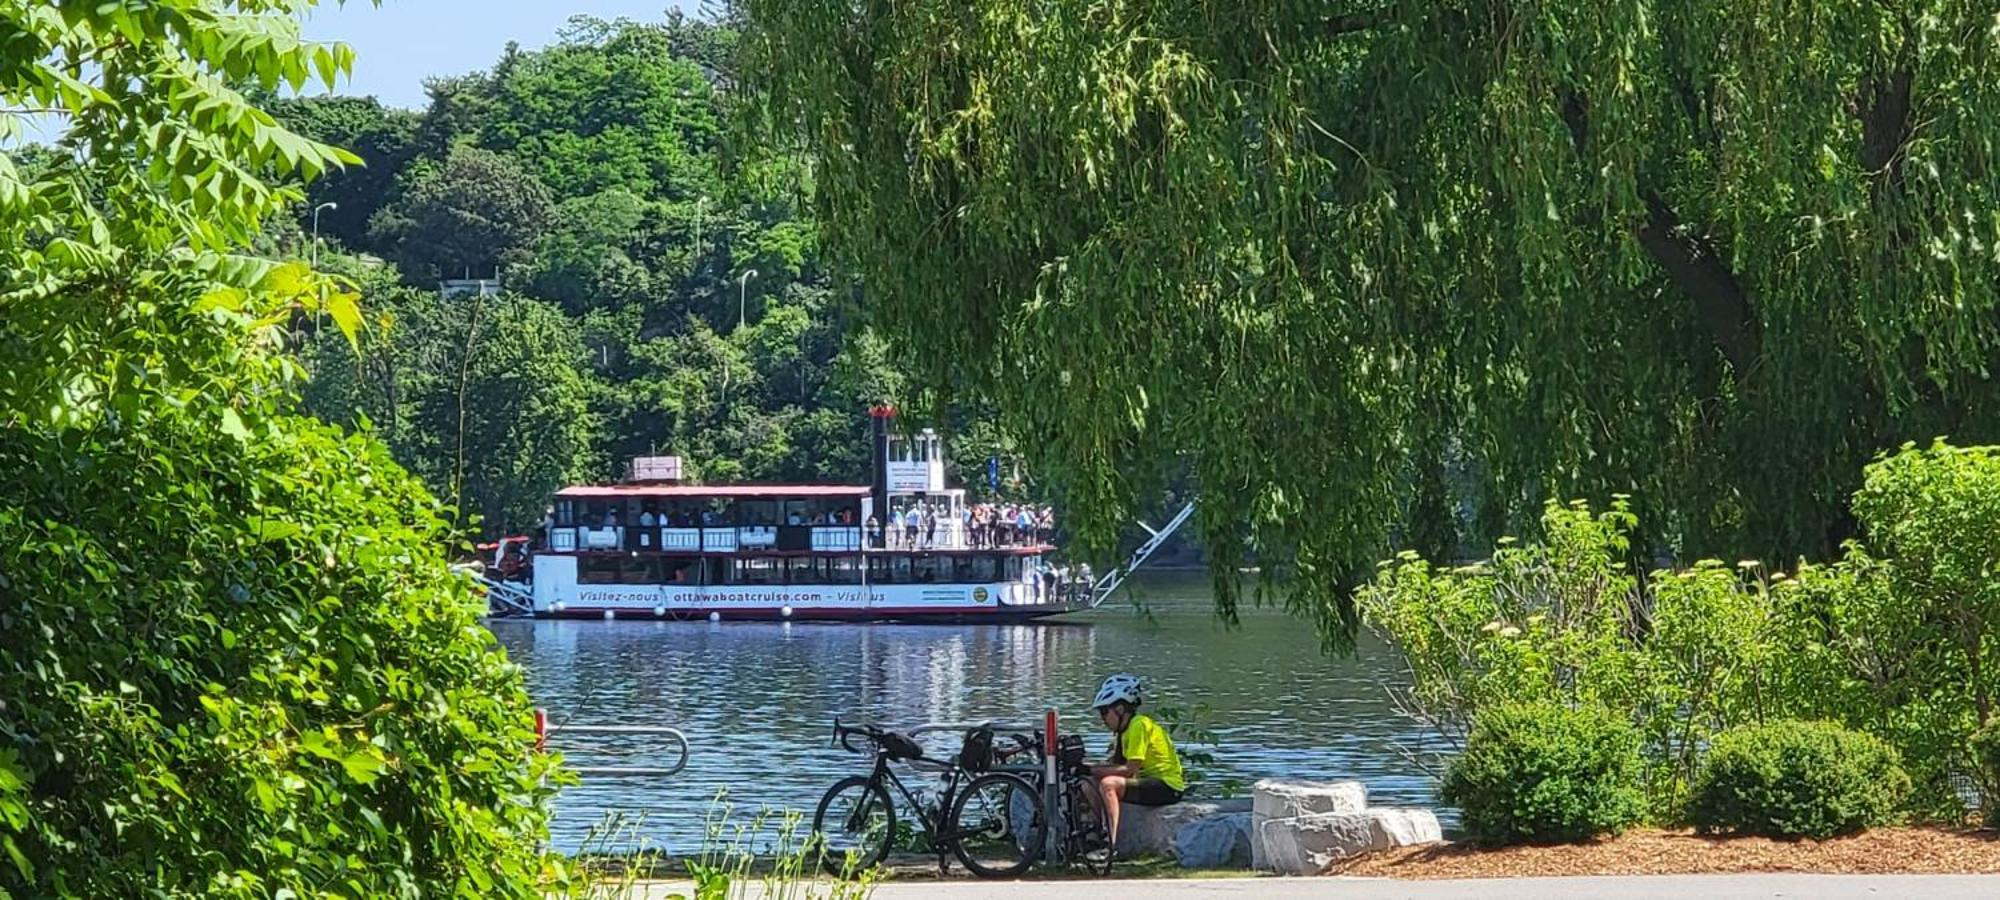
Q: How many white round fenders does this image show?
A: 6